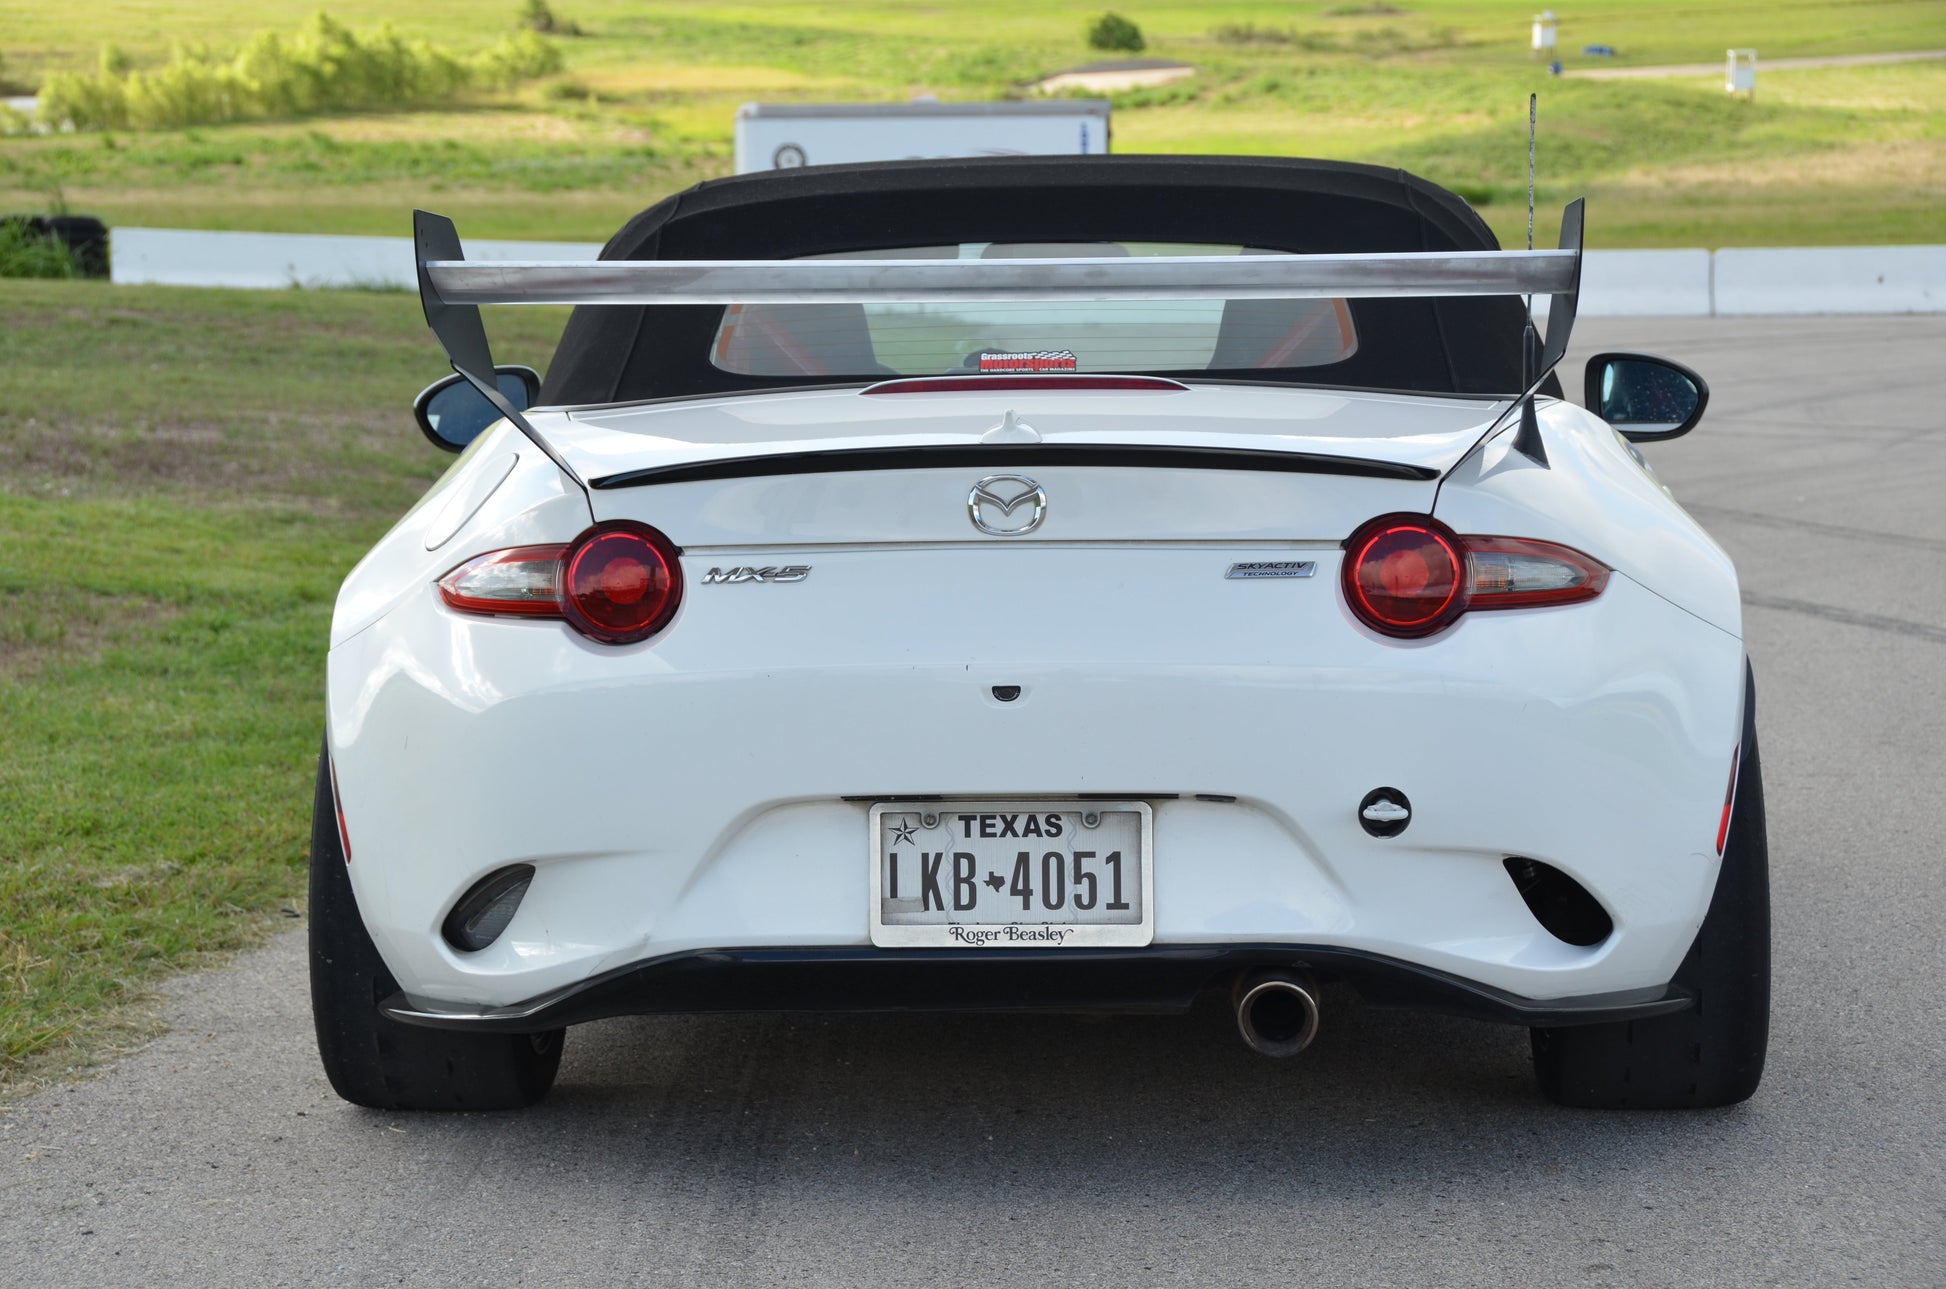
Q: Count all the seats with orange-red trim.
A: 2